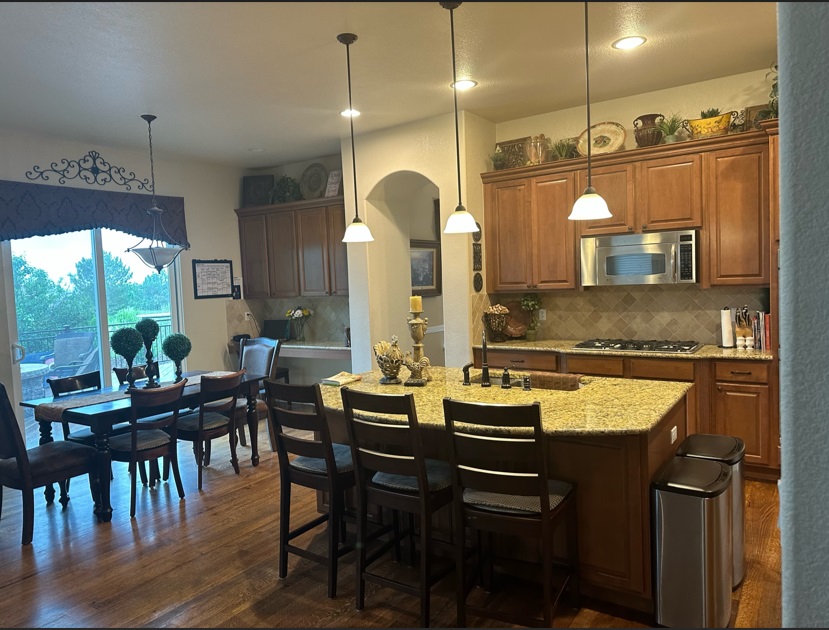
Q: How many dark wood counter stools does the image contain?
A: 3